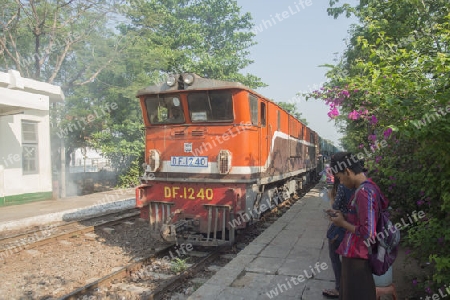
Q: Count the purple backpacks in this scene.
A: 1